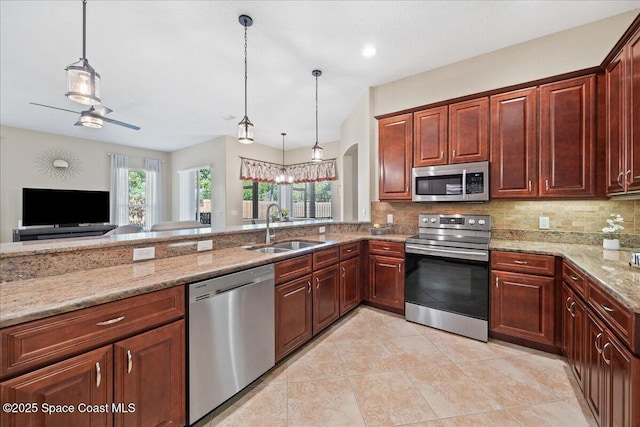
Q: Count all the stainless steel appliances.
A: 3